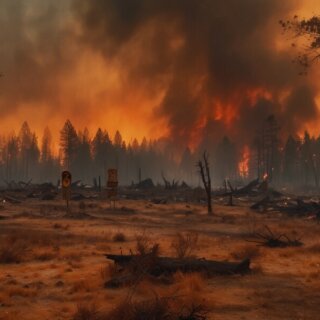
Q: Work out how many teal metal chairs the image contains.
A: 0